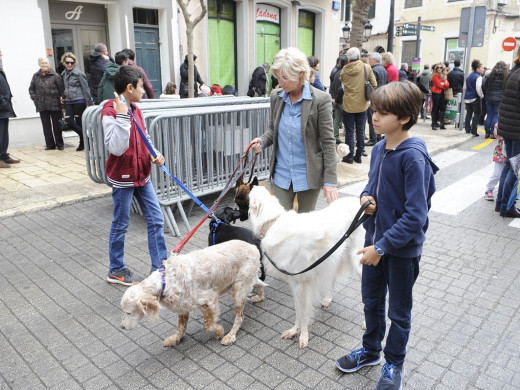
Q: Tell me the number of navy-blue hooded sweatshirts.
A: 1